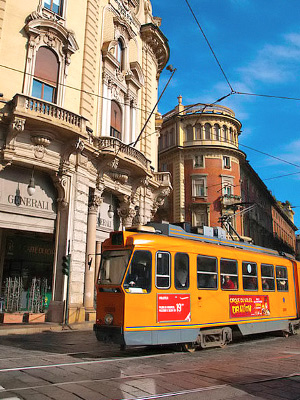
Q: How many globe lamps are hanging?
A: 2